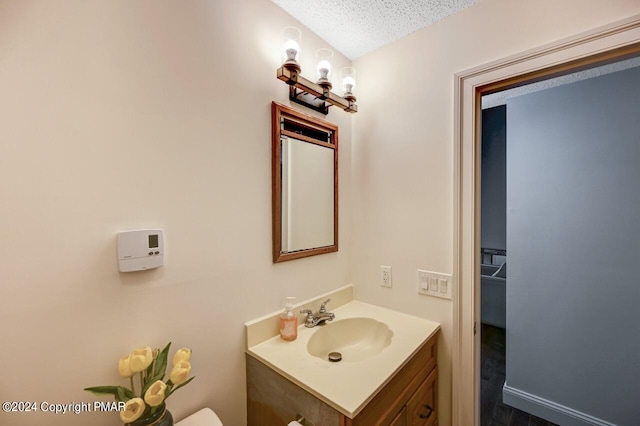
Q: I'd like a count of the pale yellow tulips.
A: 6